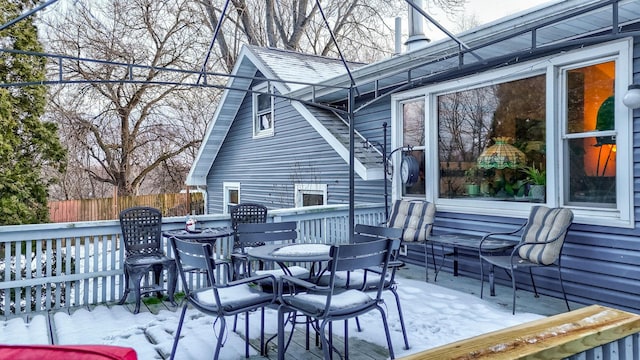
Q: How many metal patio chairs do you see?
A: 8